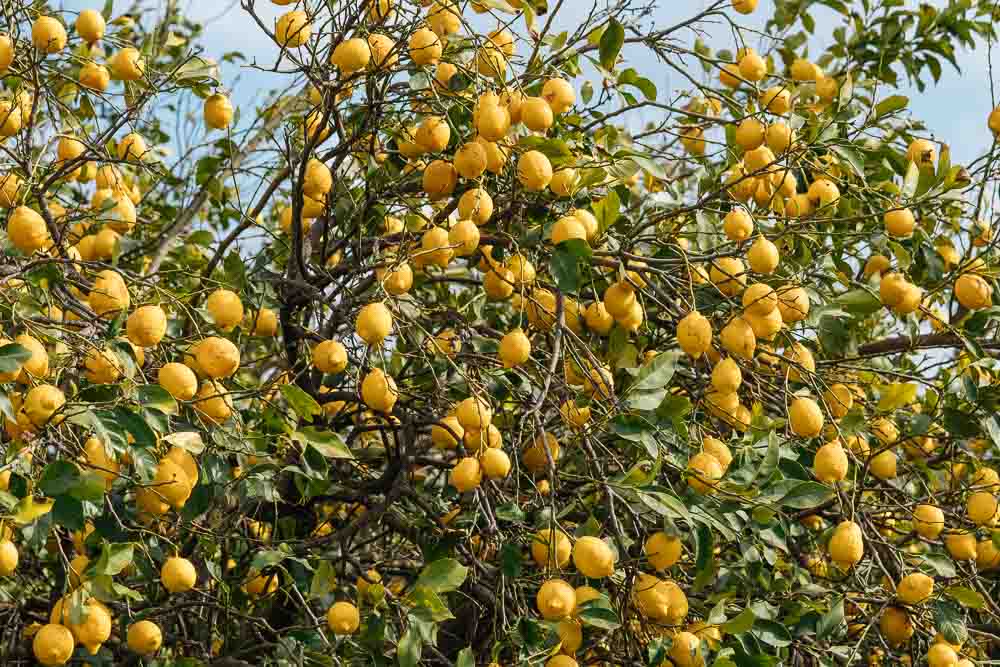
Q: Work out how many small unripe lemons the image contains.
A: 0